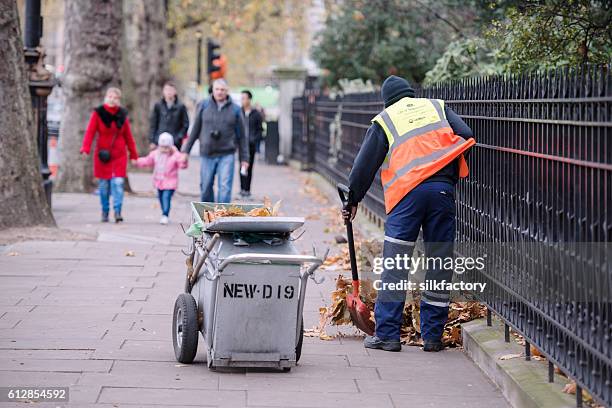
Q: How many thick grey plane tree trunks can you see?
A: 3